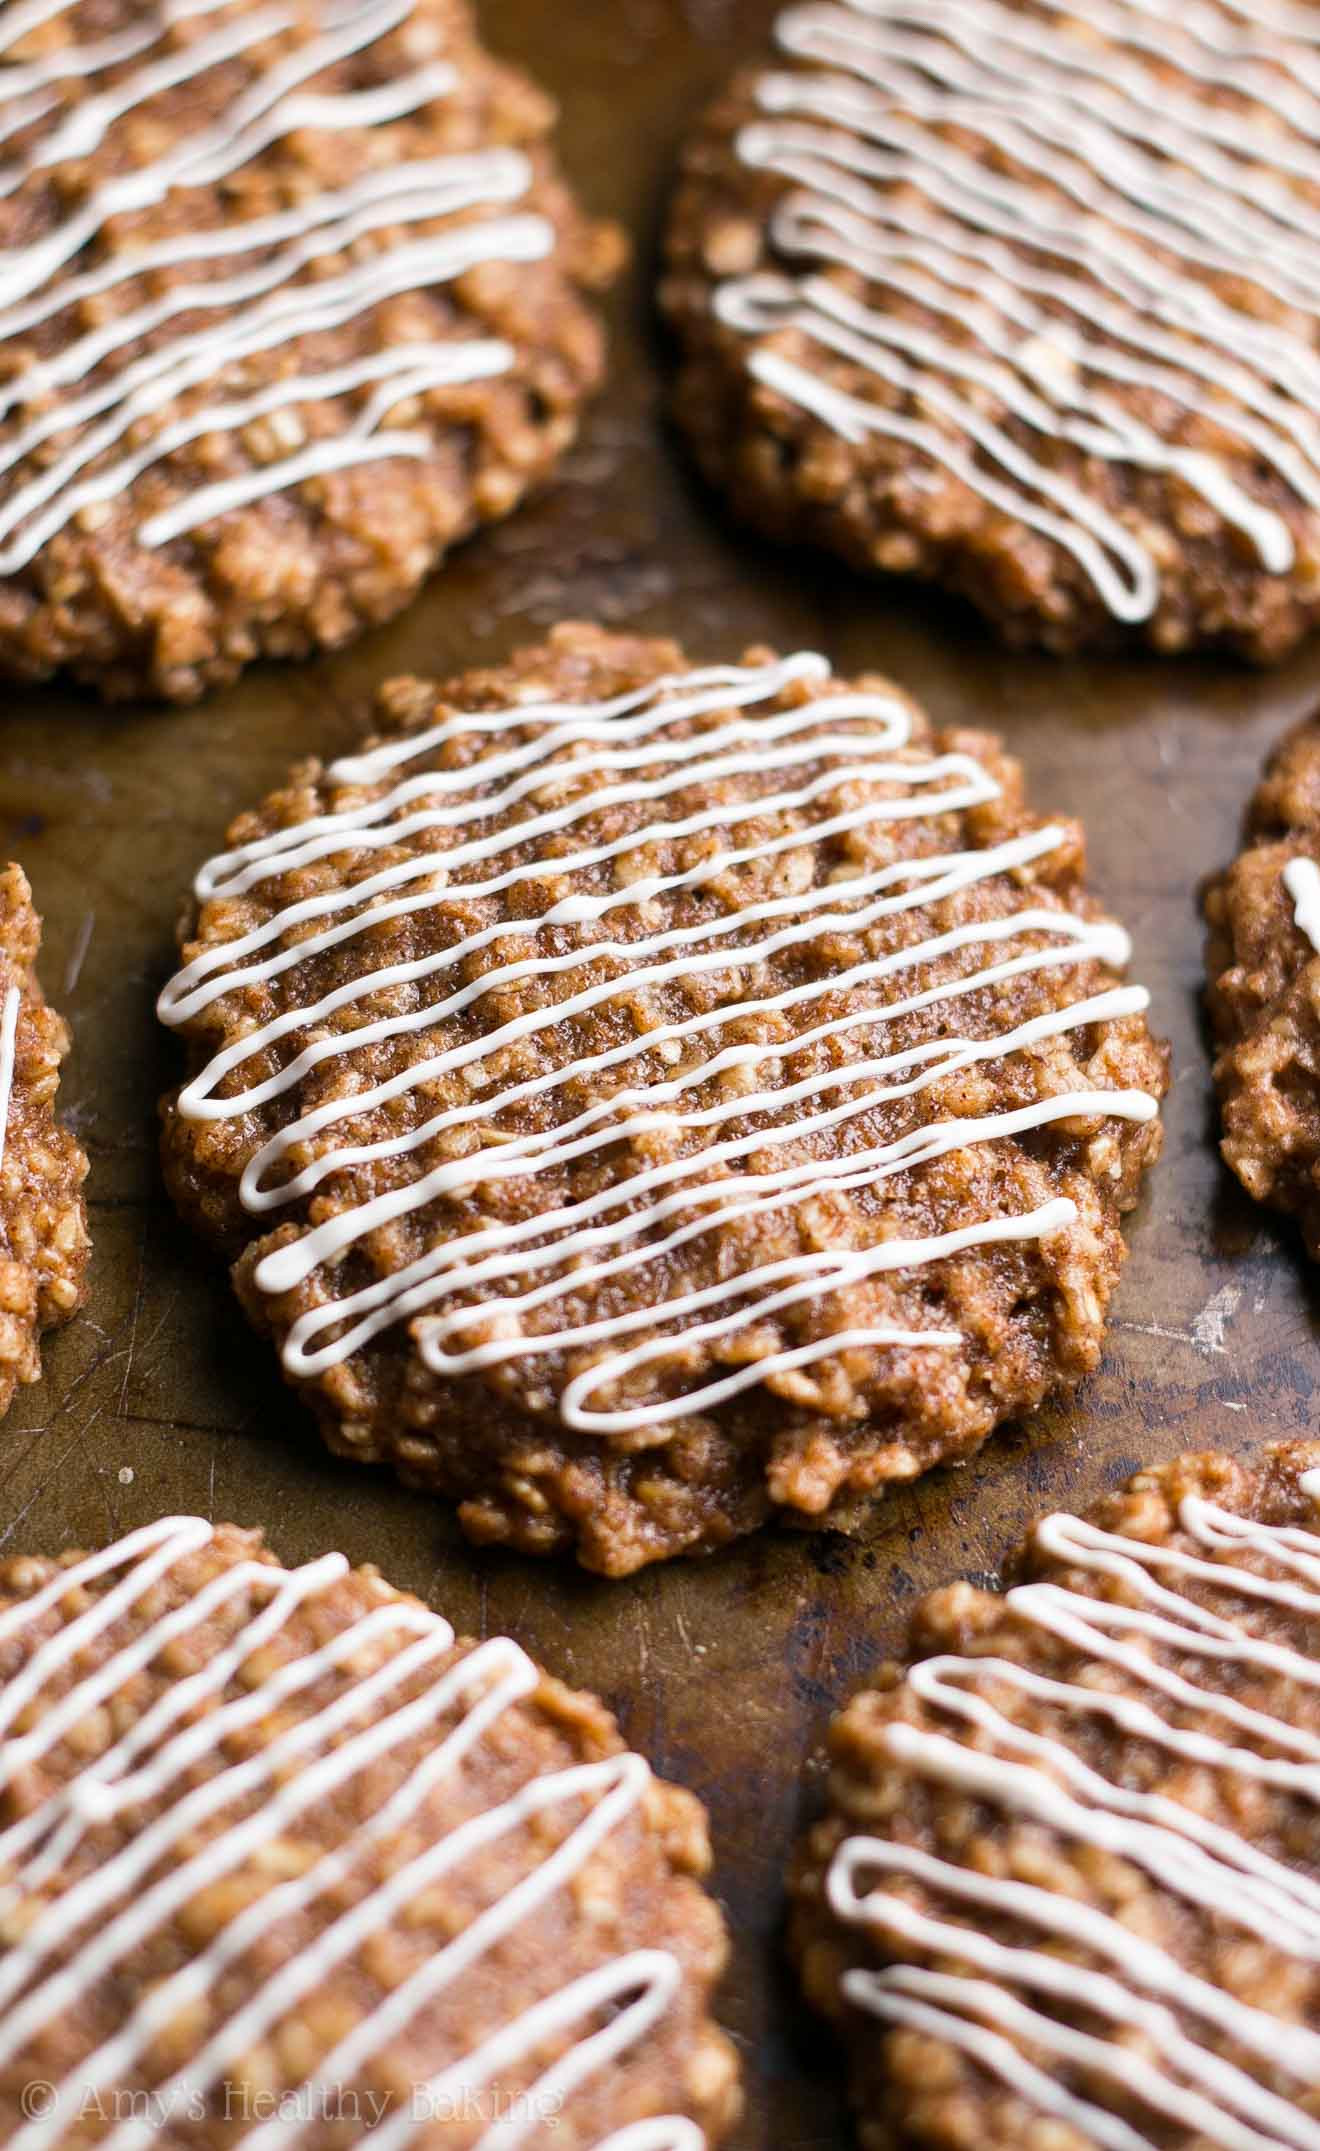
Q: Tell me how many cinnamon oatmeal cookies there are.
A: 7